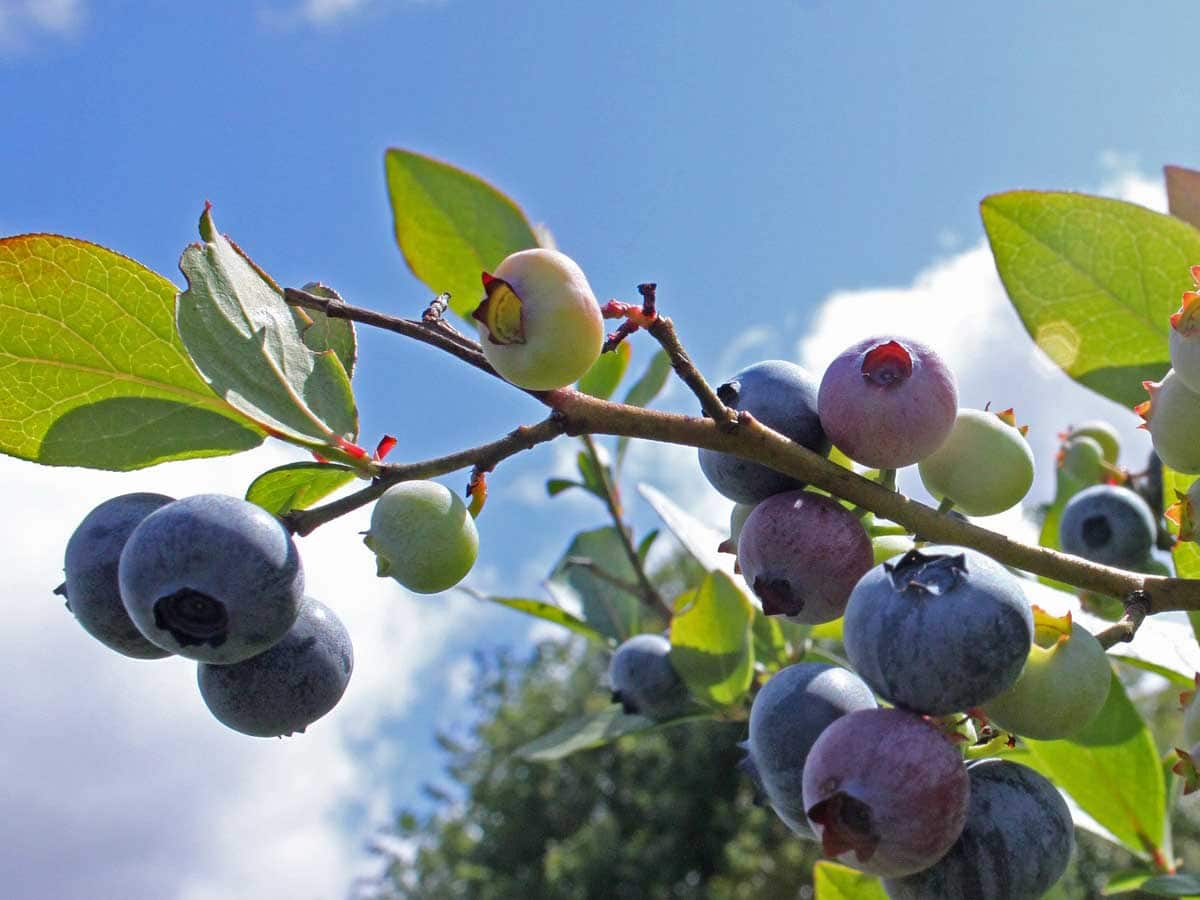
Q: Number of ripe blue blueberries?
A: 9